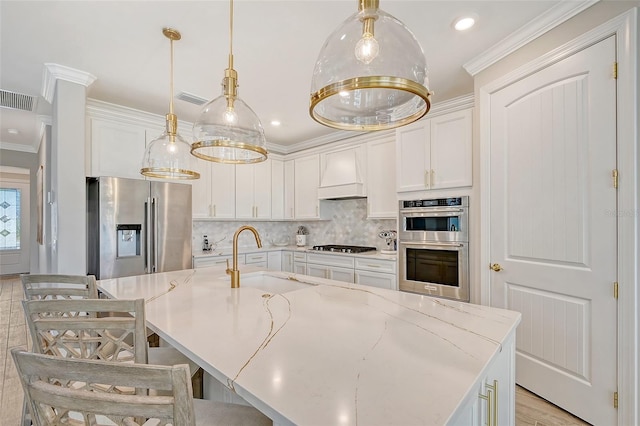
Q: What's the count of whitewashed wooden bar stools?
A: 3